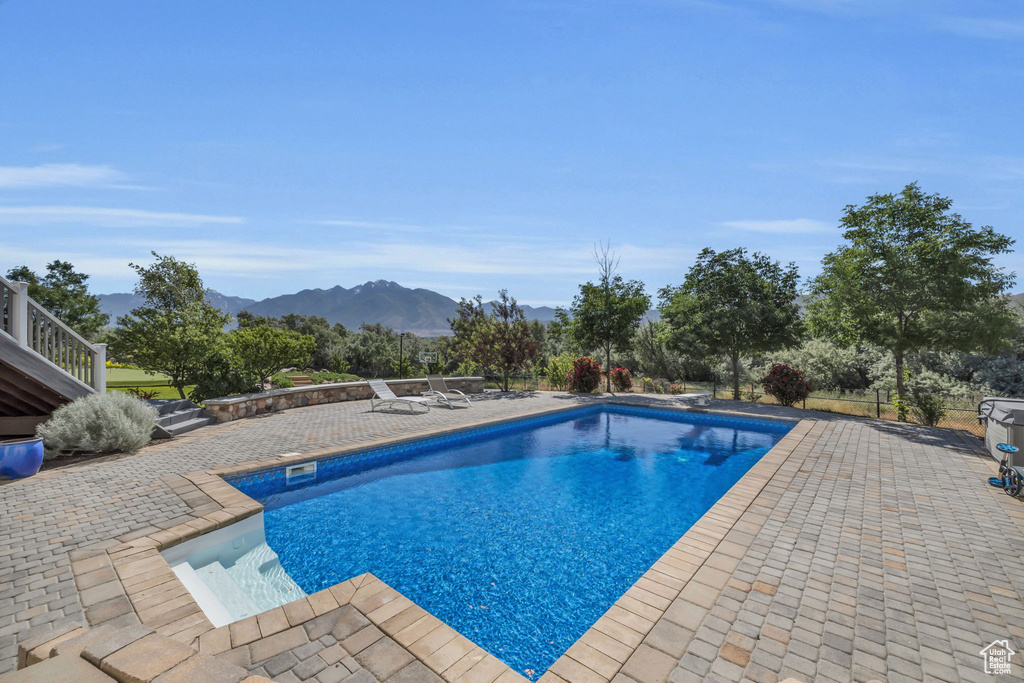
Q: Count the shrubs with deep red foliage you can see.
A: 3